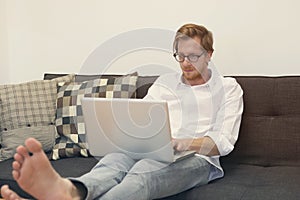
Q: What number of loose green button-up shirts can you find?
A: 0